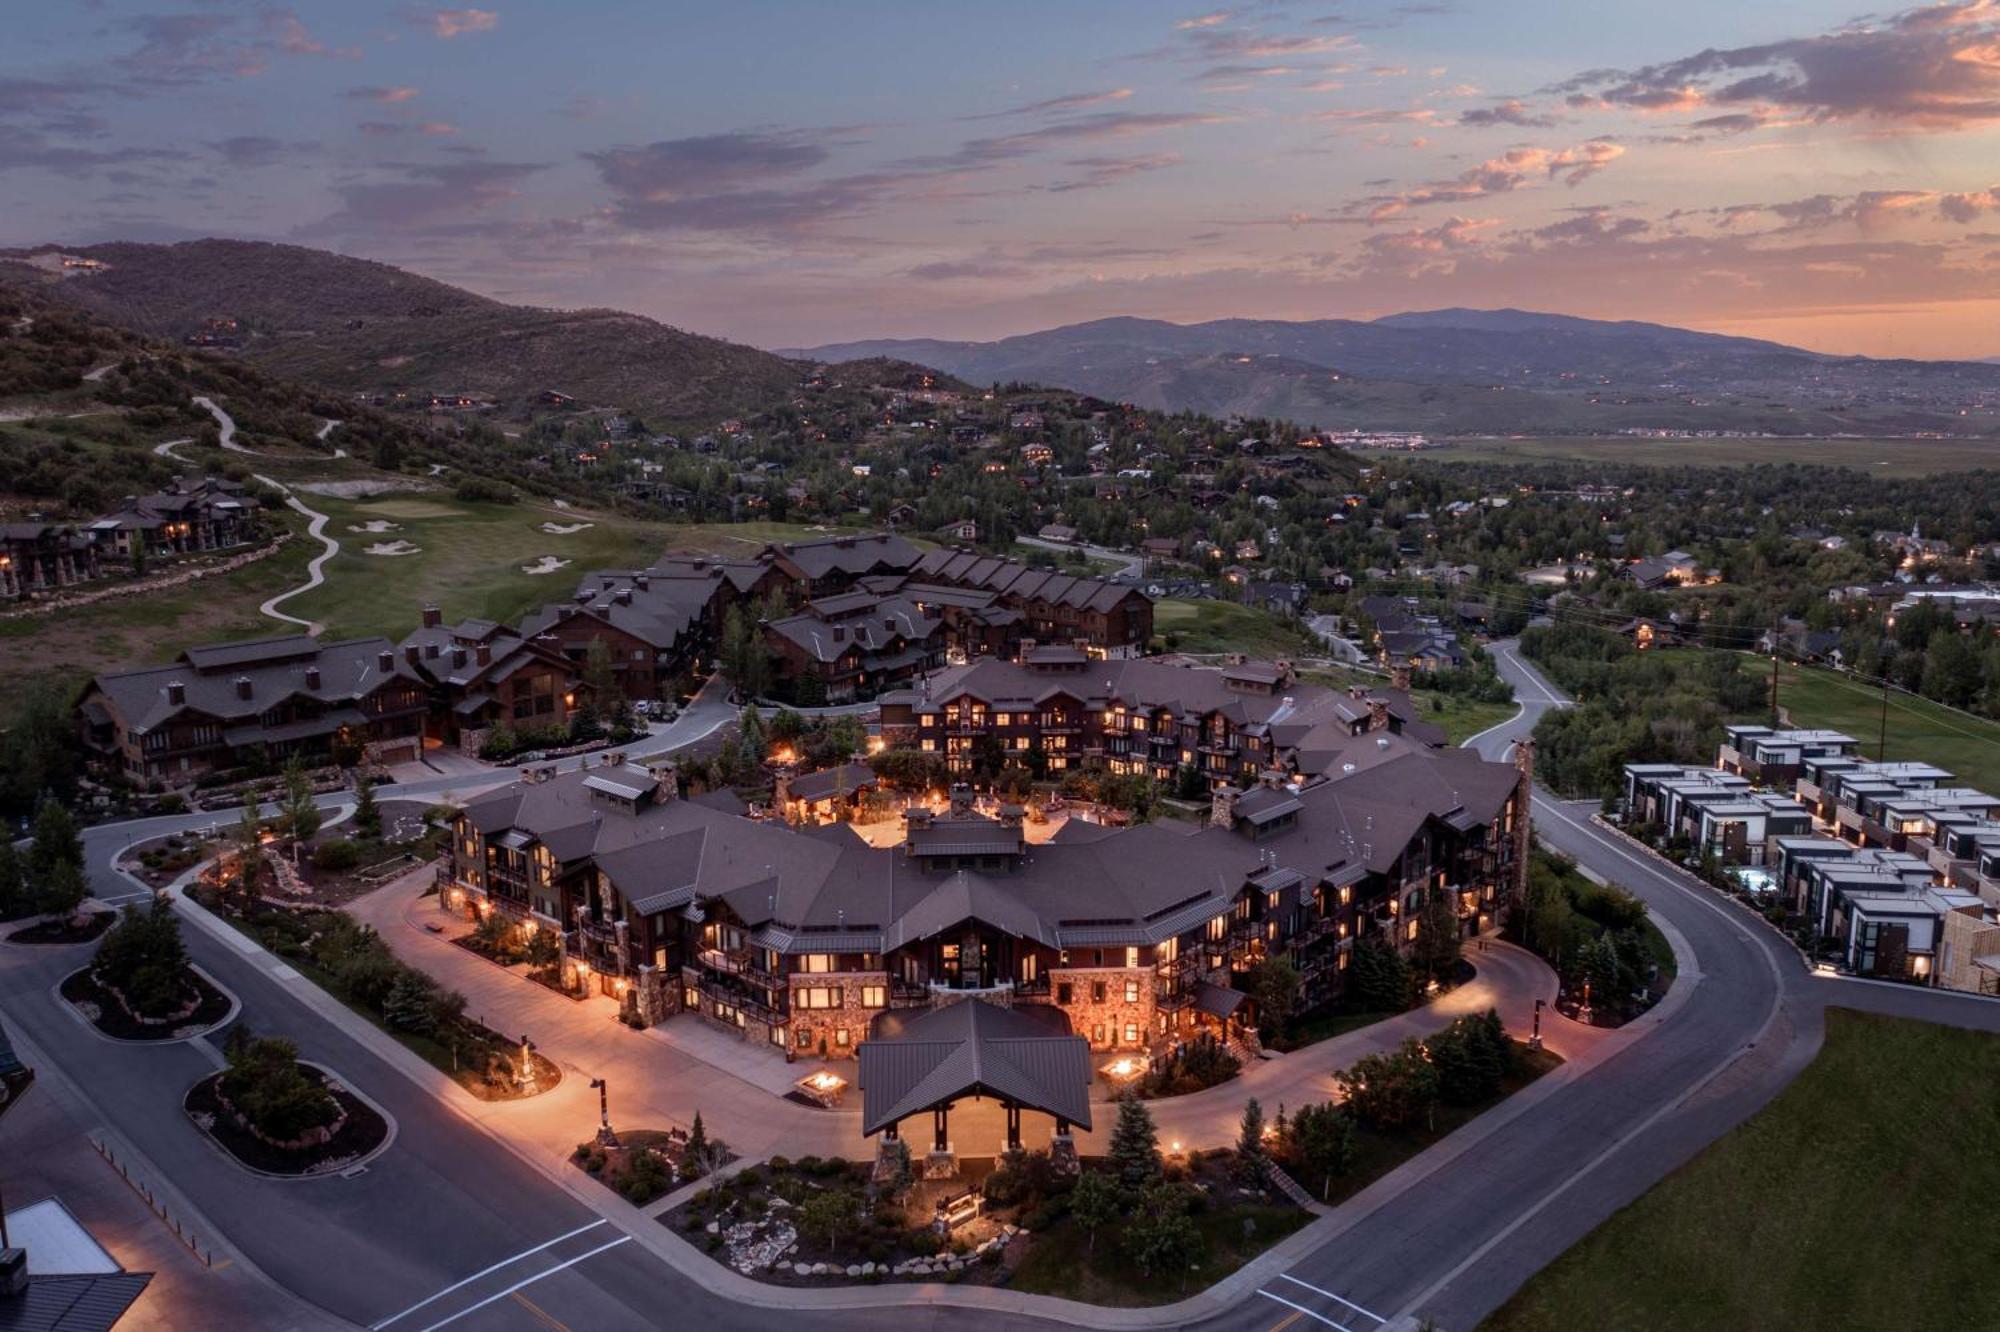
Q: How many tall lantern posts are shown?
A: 4